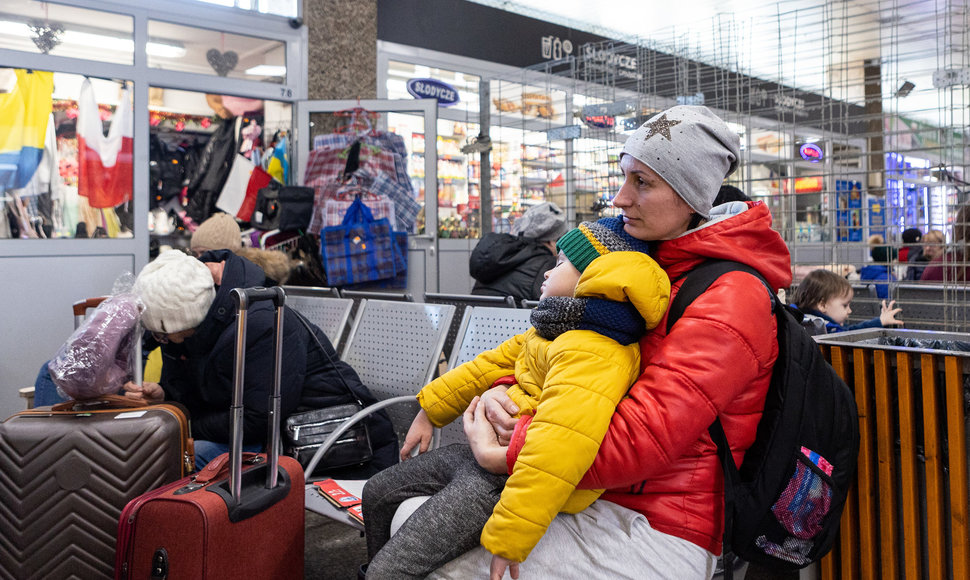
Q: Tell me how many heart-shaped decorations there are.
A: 2